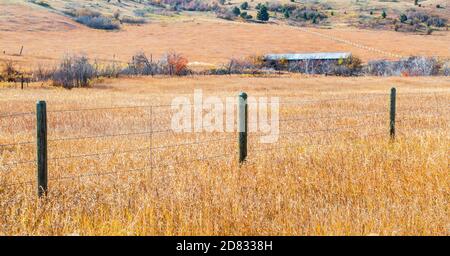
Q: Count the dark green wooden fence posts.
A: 3